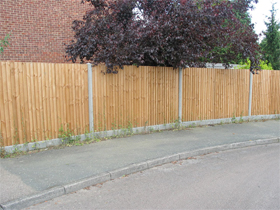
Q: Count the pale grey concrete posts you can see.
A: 3